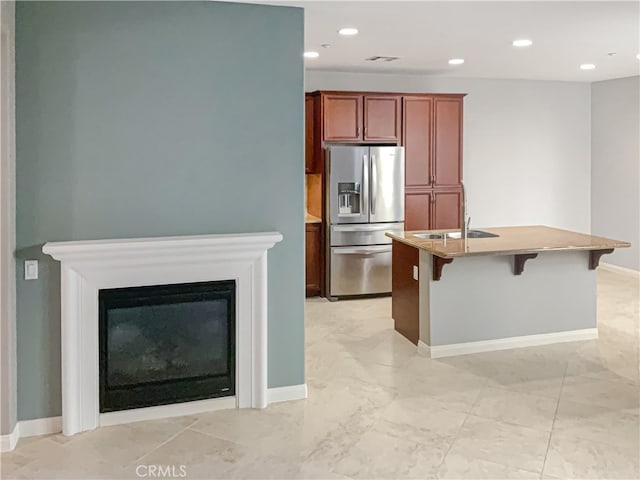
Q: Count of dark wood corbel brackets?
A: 3